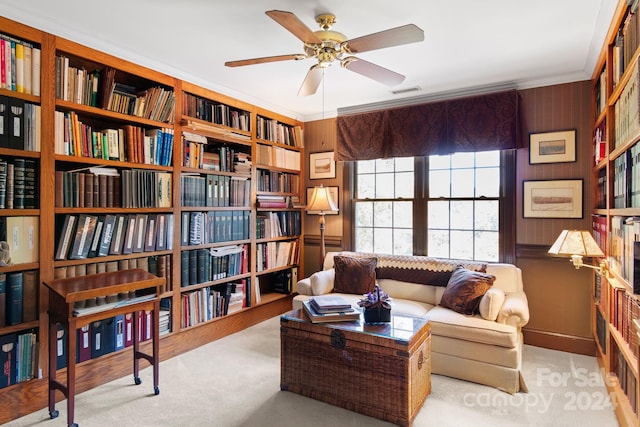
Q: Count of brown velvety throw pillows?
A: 2